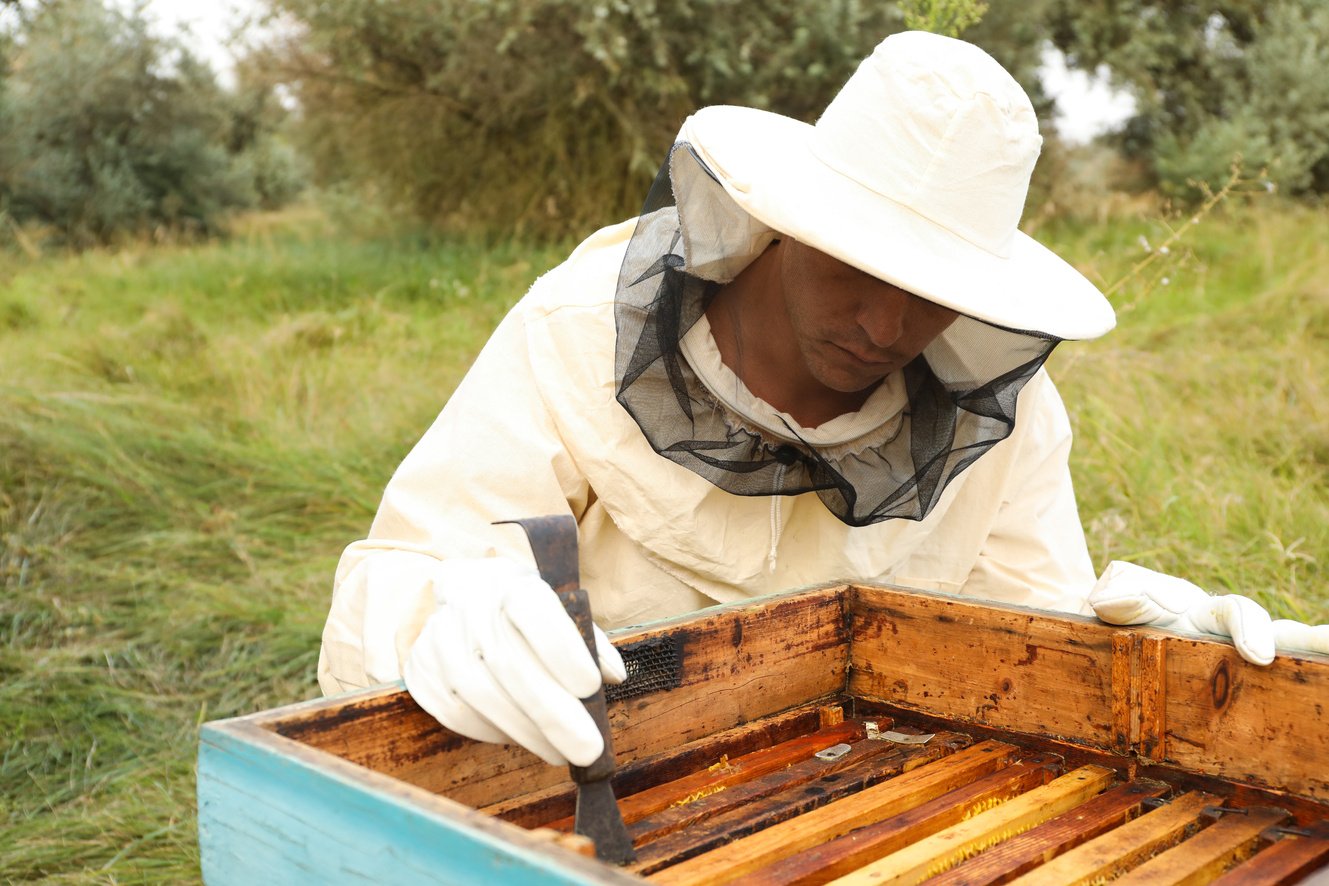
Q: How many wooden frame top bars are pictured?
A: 10